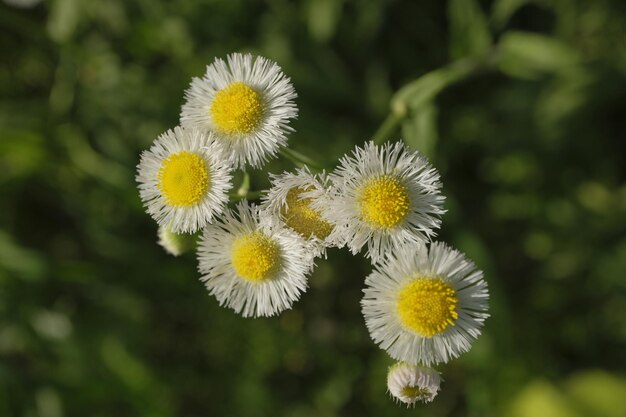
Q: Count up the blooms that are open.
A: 6